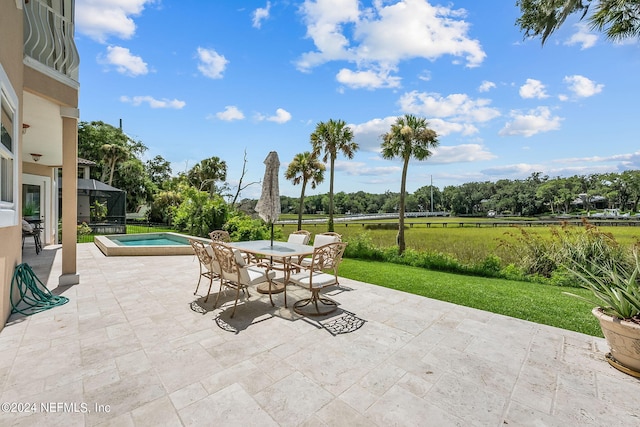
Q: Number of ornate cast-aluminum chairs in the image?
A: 6